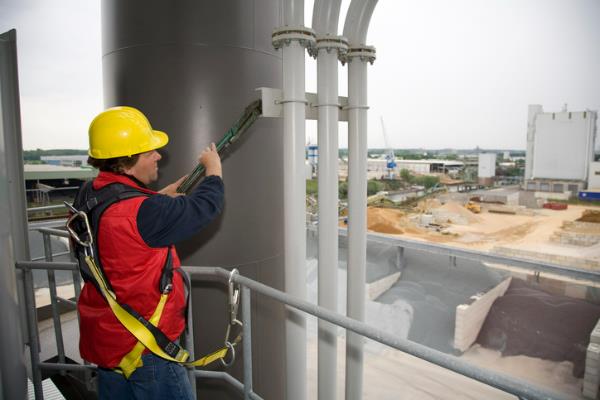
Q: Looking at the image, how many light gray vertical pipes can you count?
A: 3